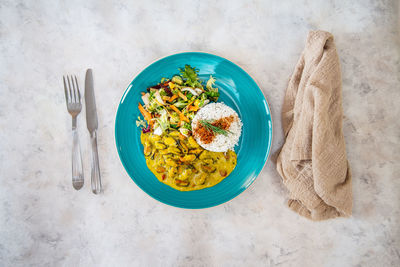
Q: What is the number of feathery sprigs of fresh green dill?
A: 1